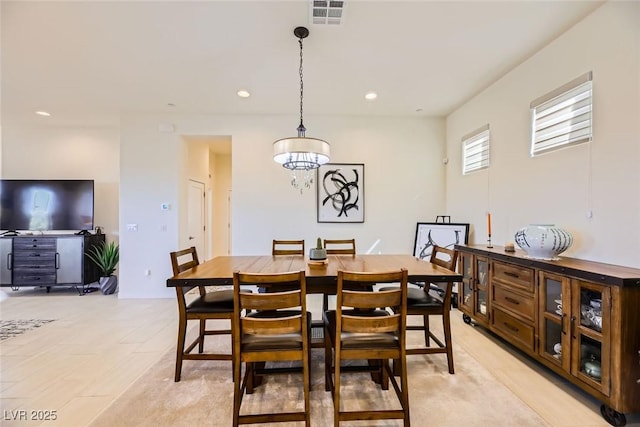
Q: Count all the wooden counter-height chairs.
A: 6